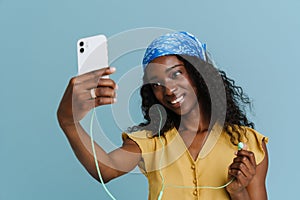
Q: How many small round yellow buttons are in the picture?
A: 3